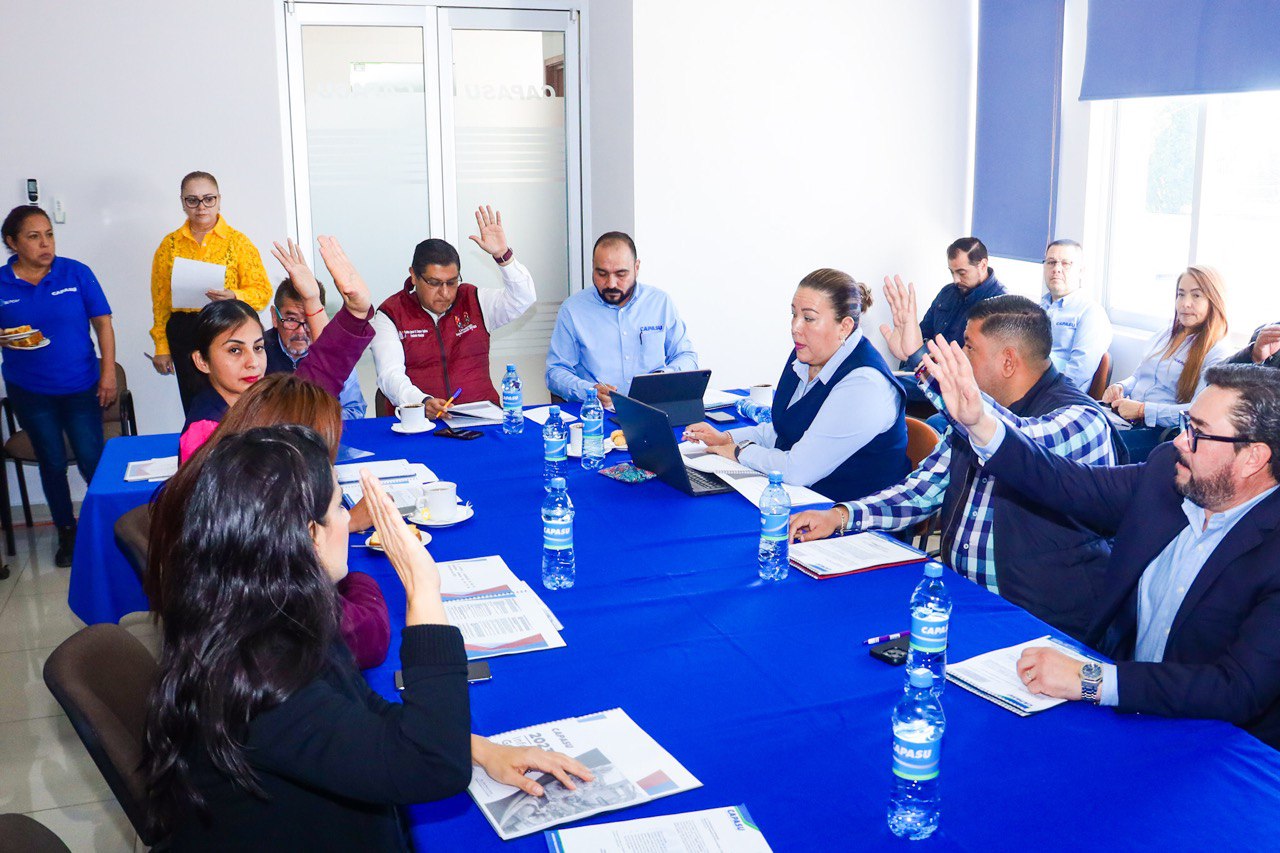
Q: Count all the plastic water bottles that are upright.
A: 7